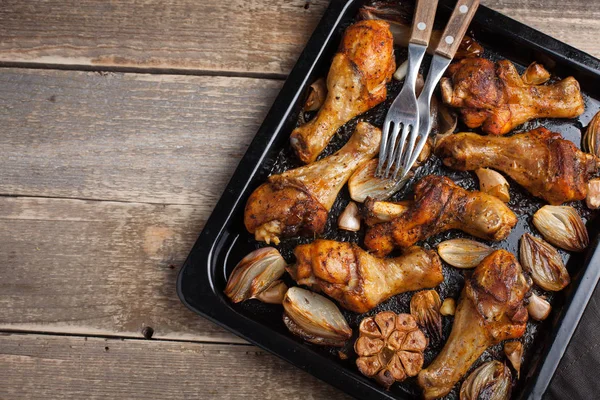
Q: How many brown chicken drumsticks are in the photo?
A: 7